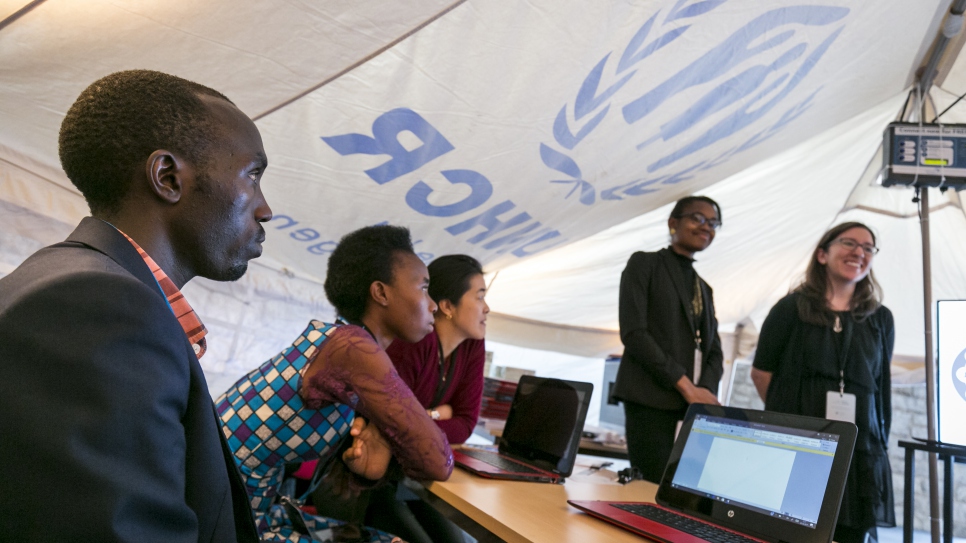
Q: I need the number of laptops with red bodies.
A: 2